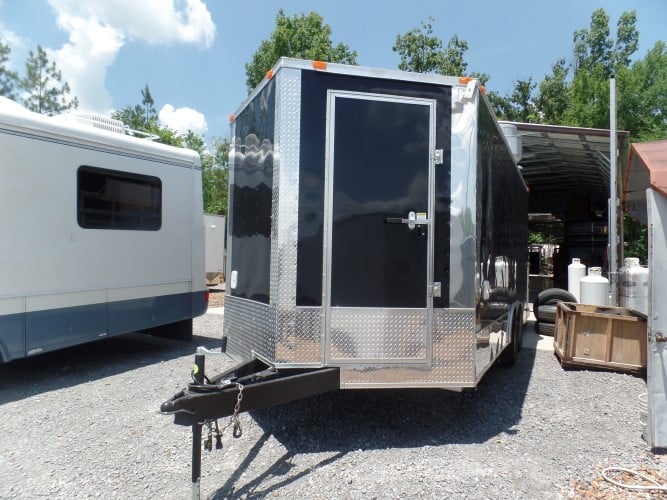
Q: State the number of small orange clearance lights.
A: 5